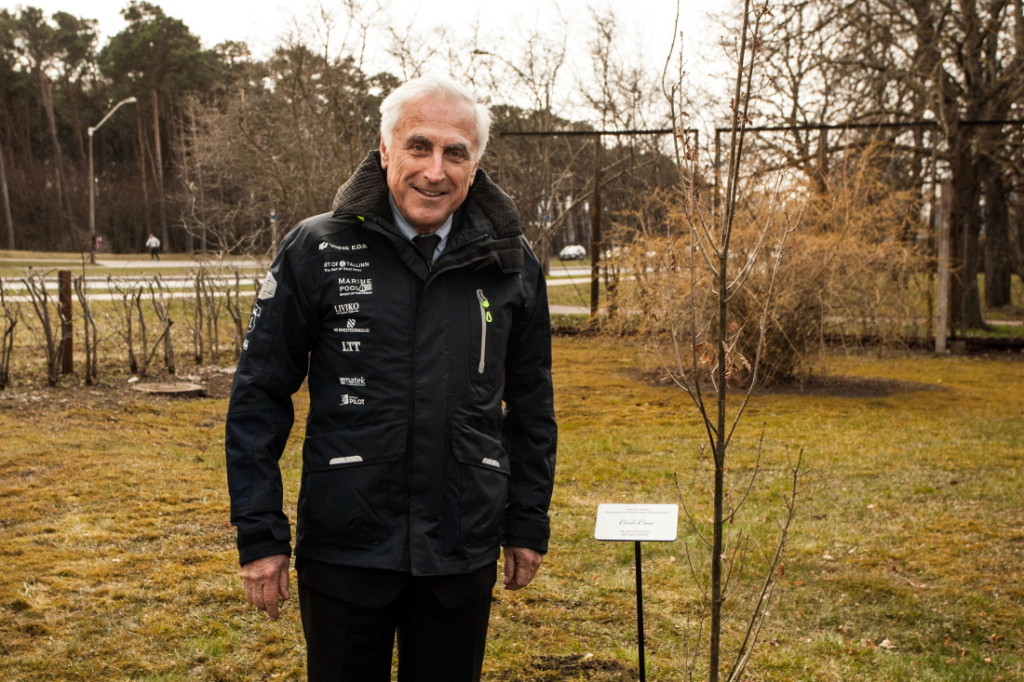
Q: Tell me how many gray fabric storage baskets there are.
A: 0